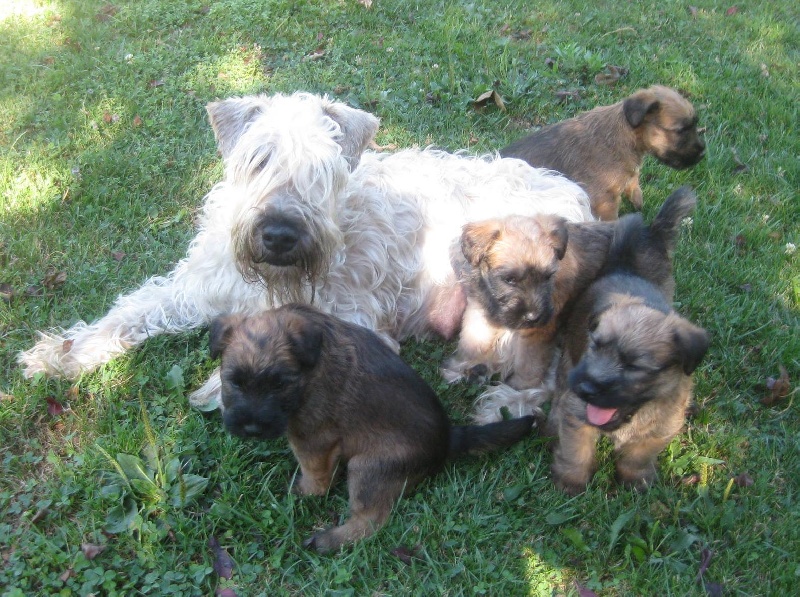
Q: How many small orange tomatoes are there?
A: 0